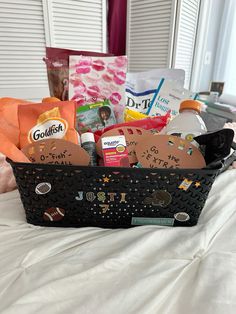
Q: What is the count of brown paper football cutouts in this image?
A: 3